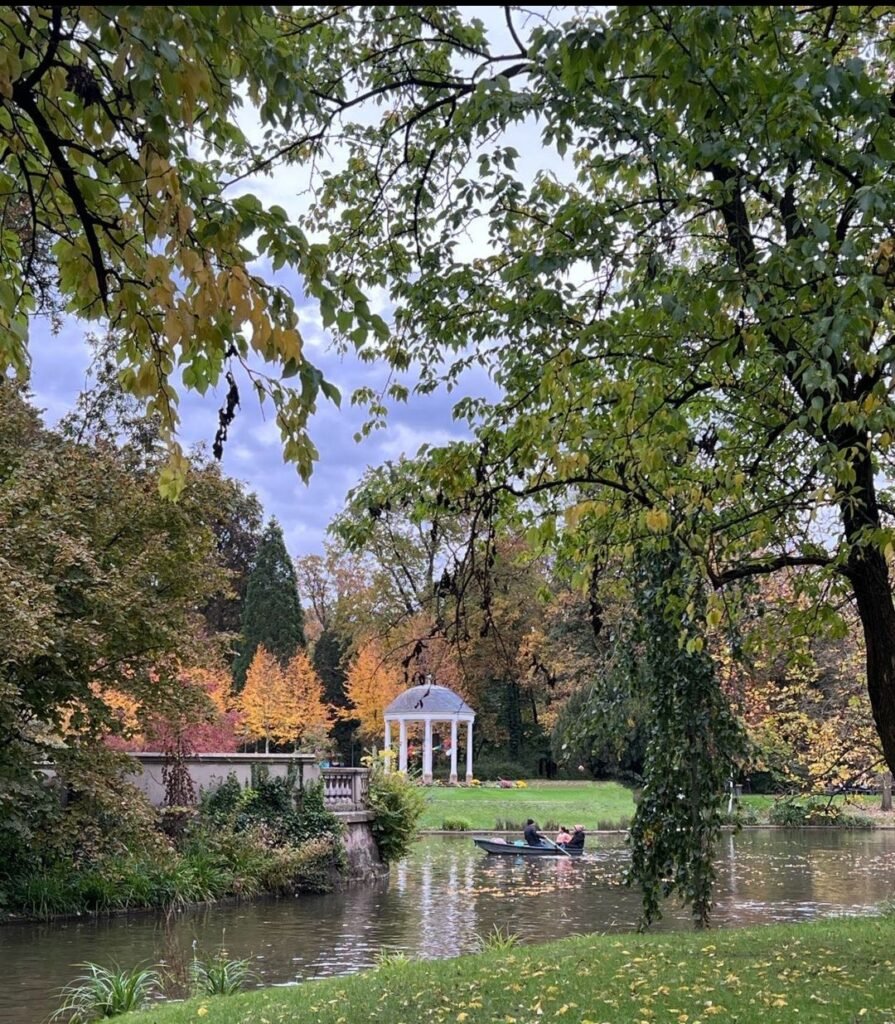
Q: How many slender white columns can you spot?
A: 5